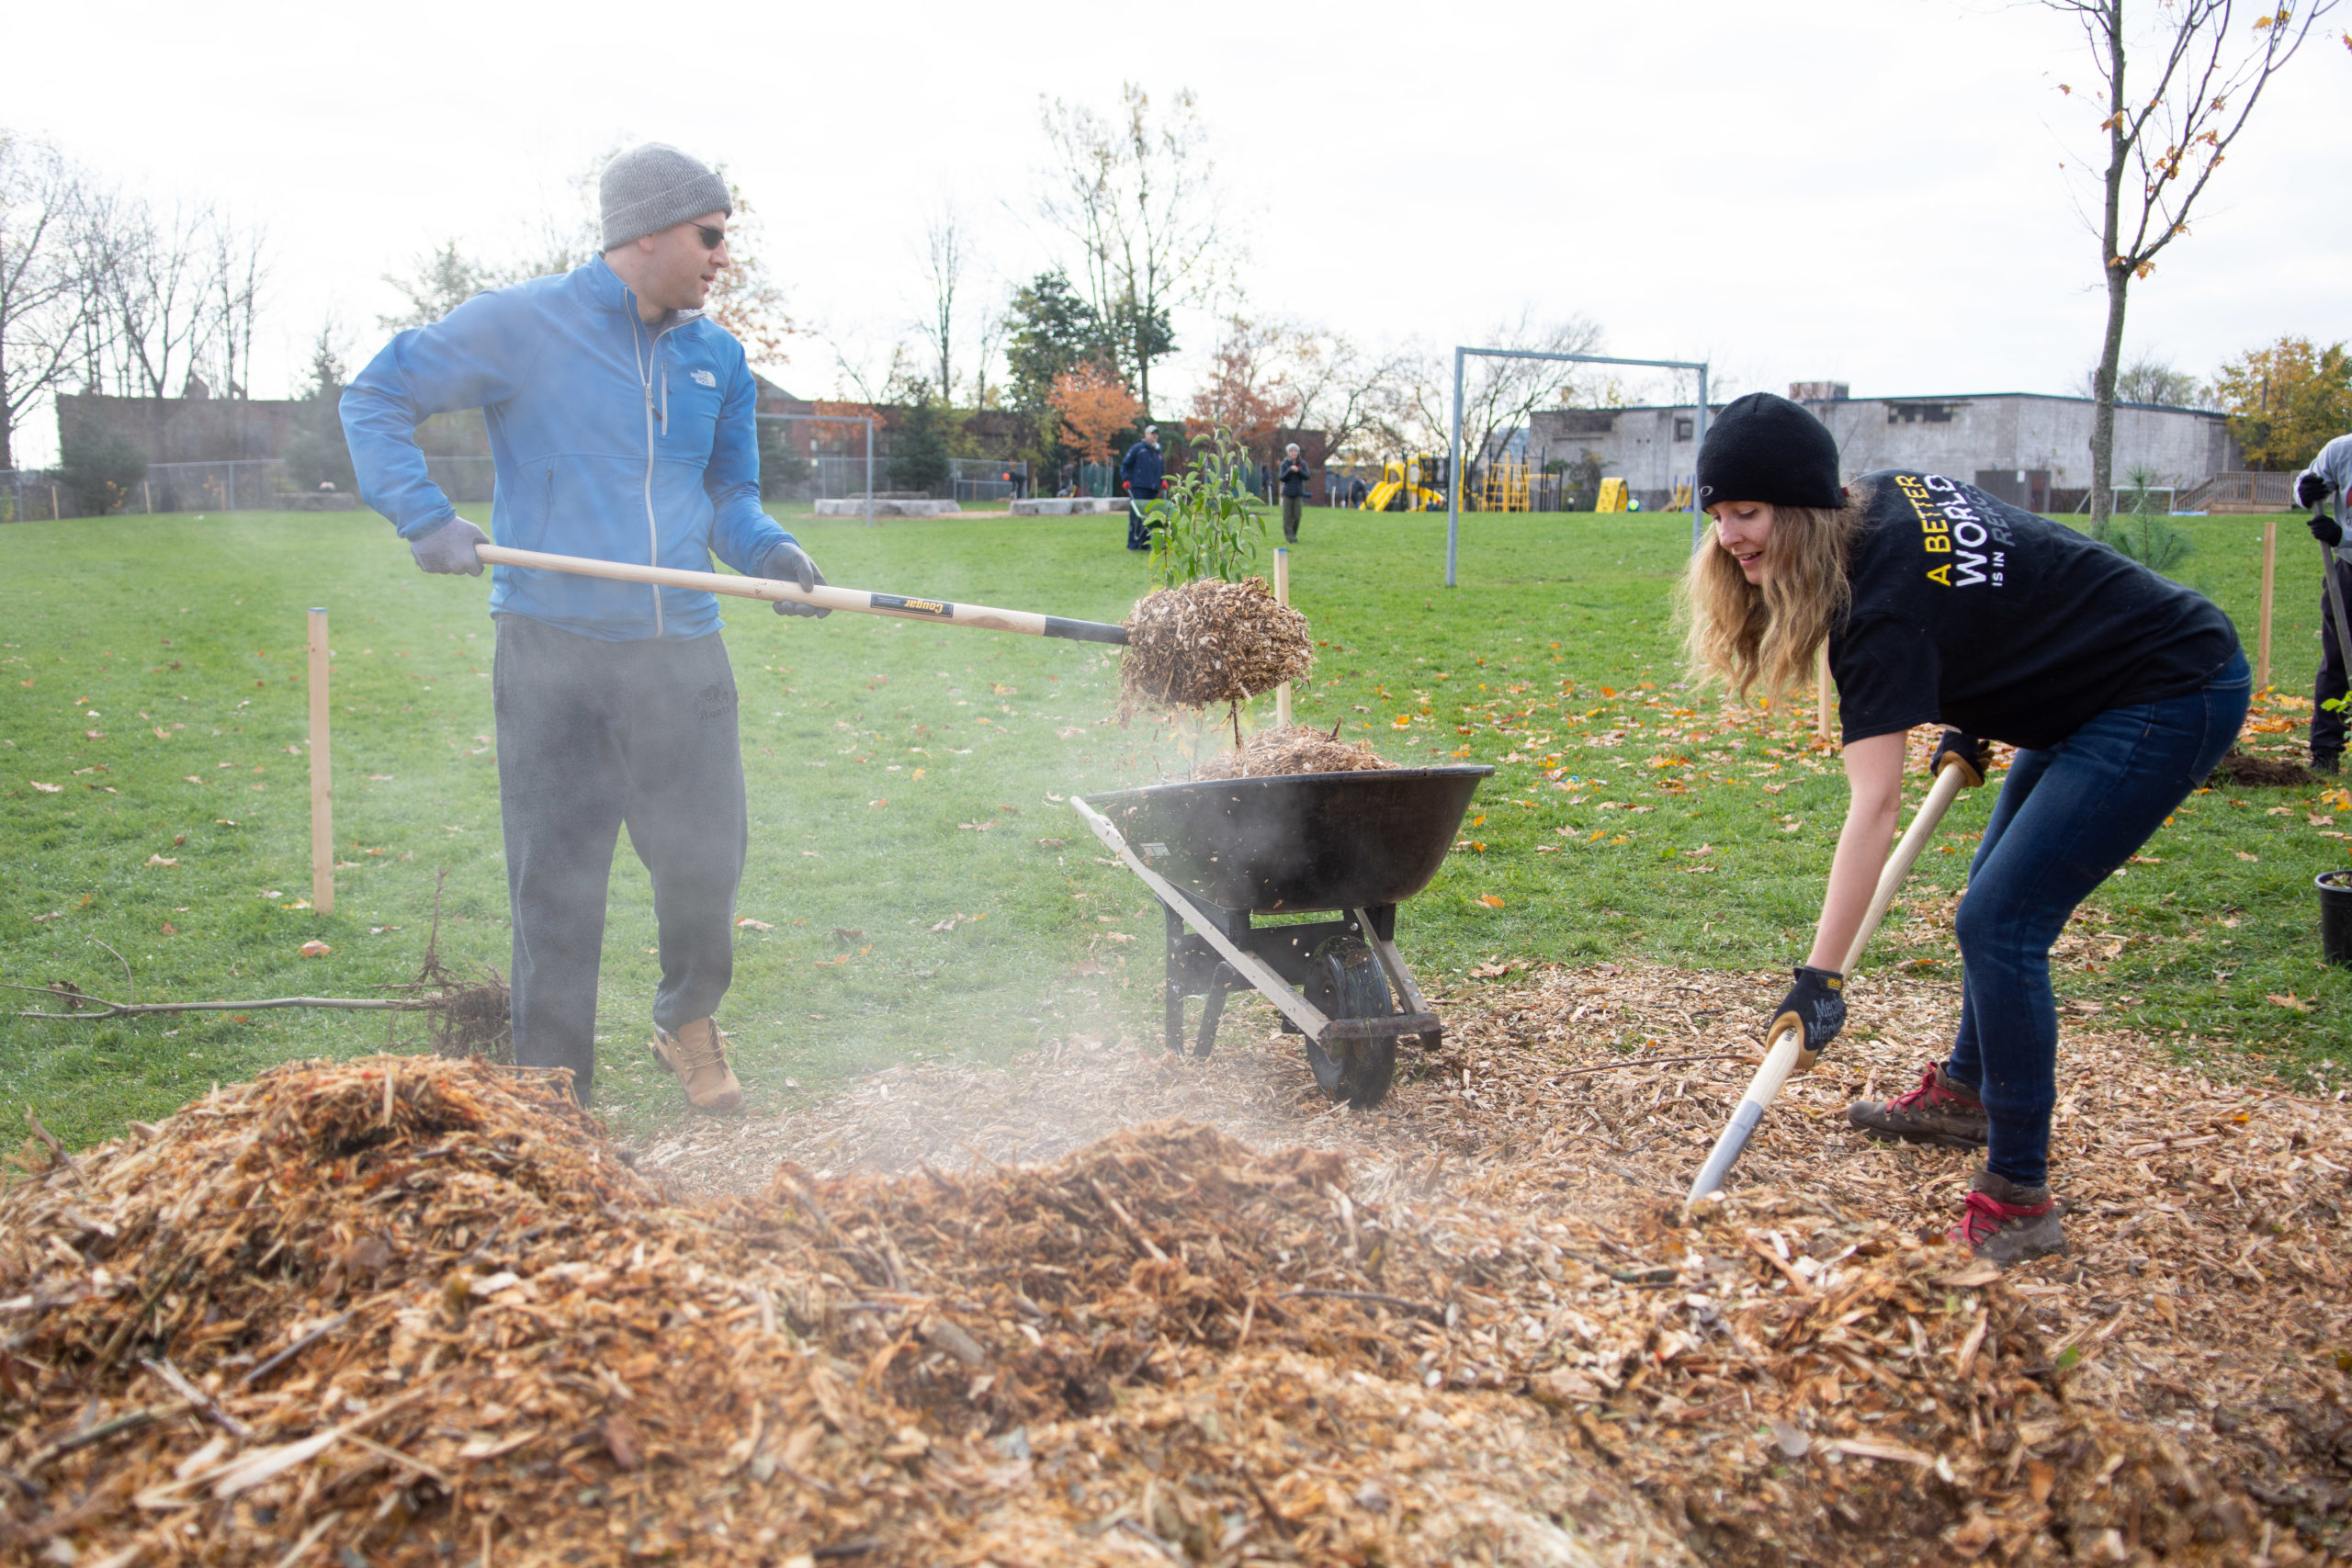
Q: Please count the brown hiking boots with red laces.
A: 2